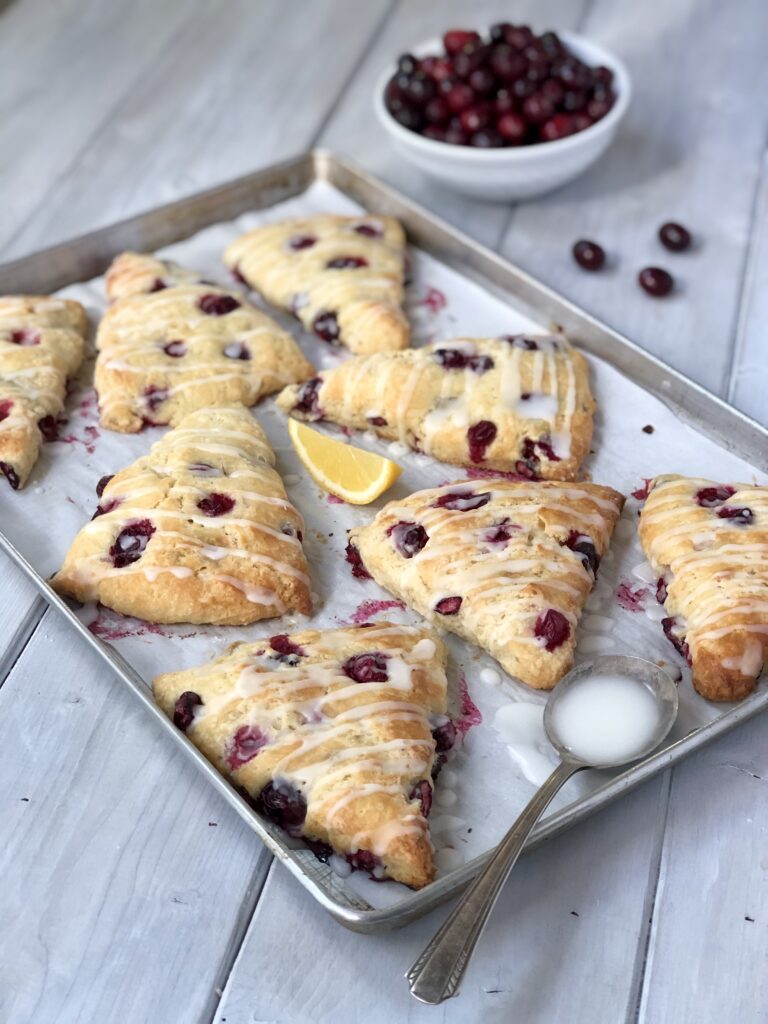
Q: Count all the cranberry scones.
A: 8